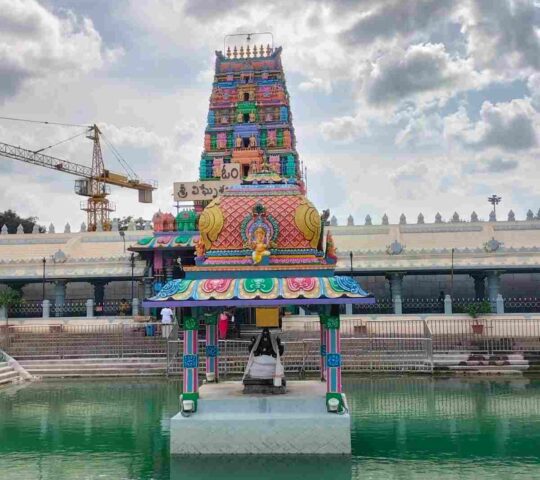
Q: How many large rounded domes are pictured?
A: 1